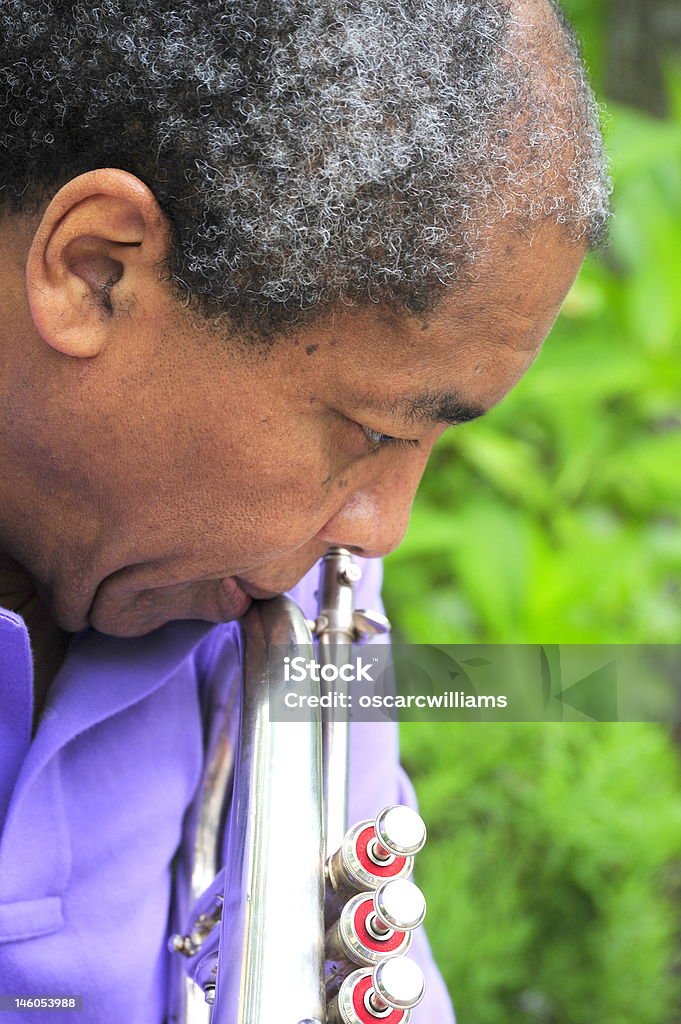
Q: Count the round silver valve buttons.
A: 3